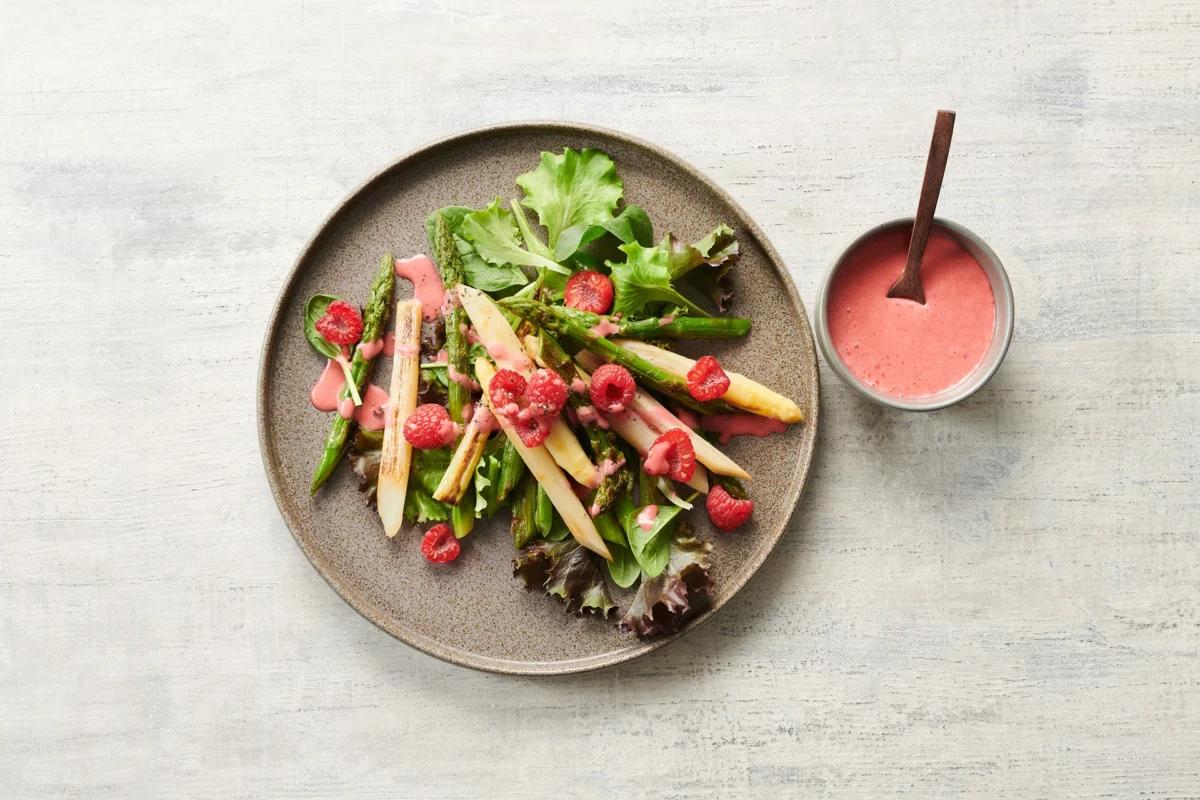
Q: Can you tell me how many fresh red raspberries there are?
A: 11